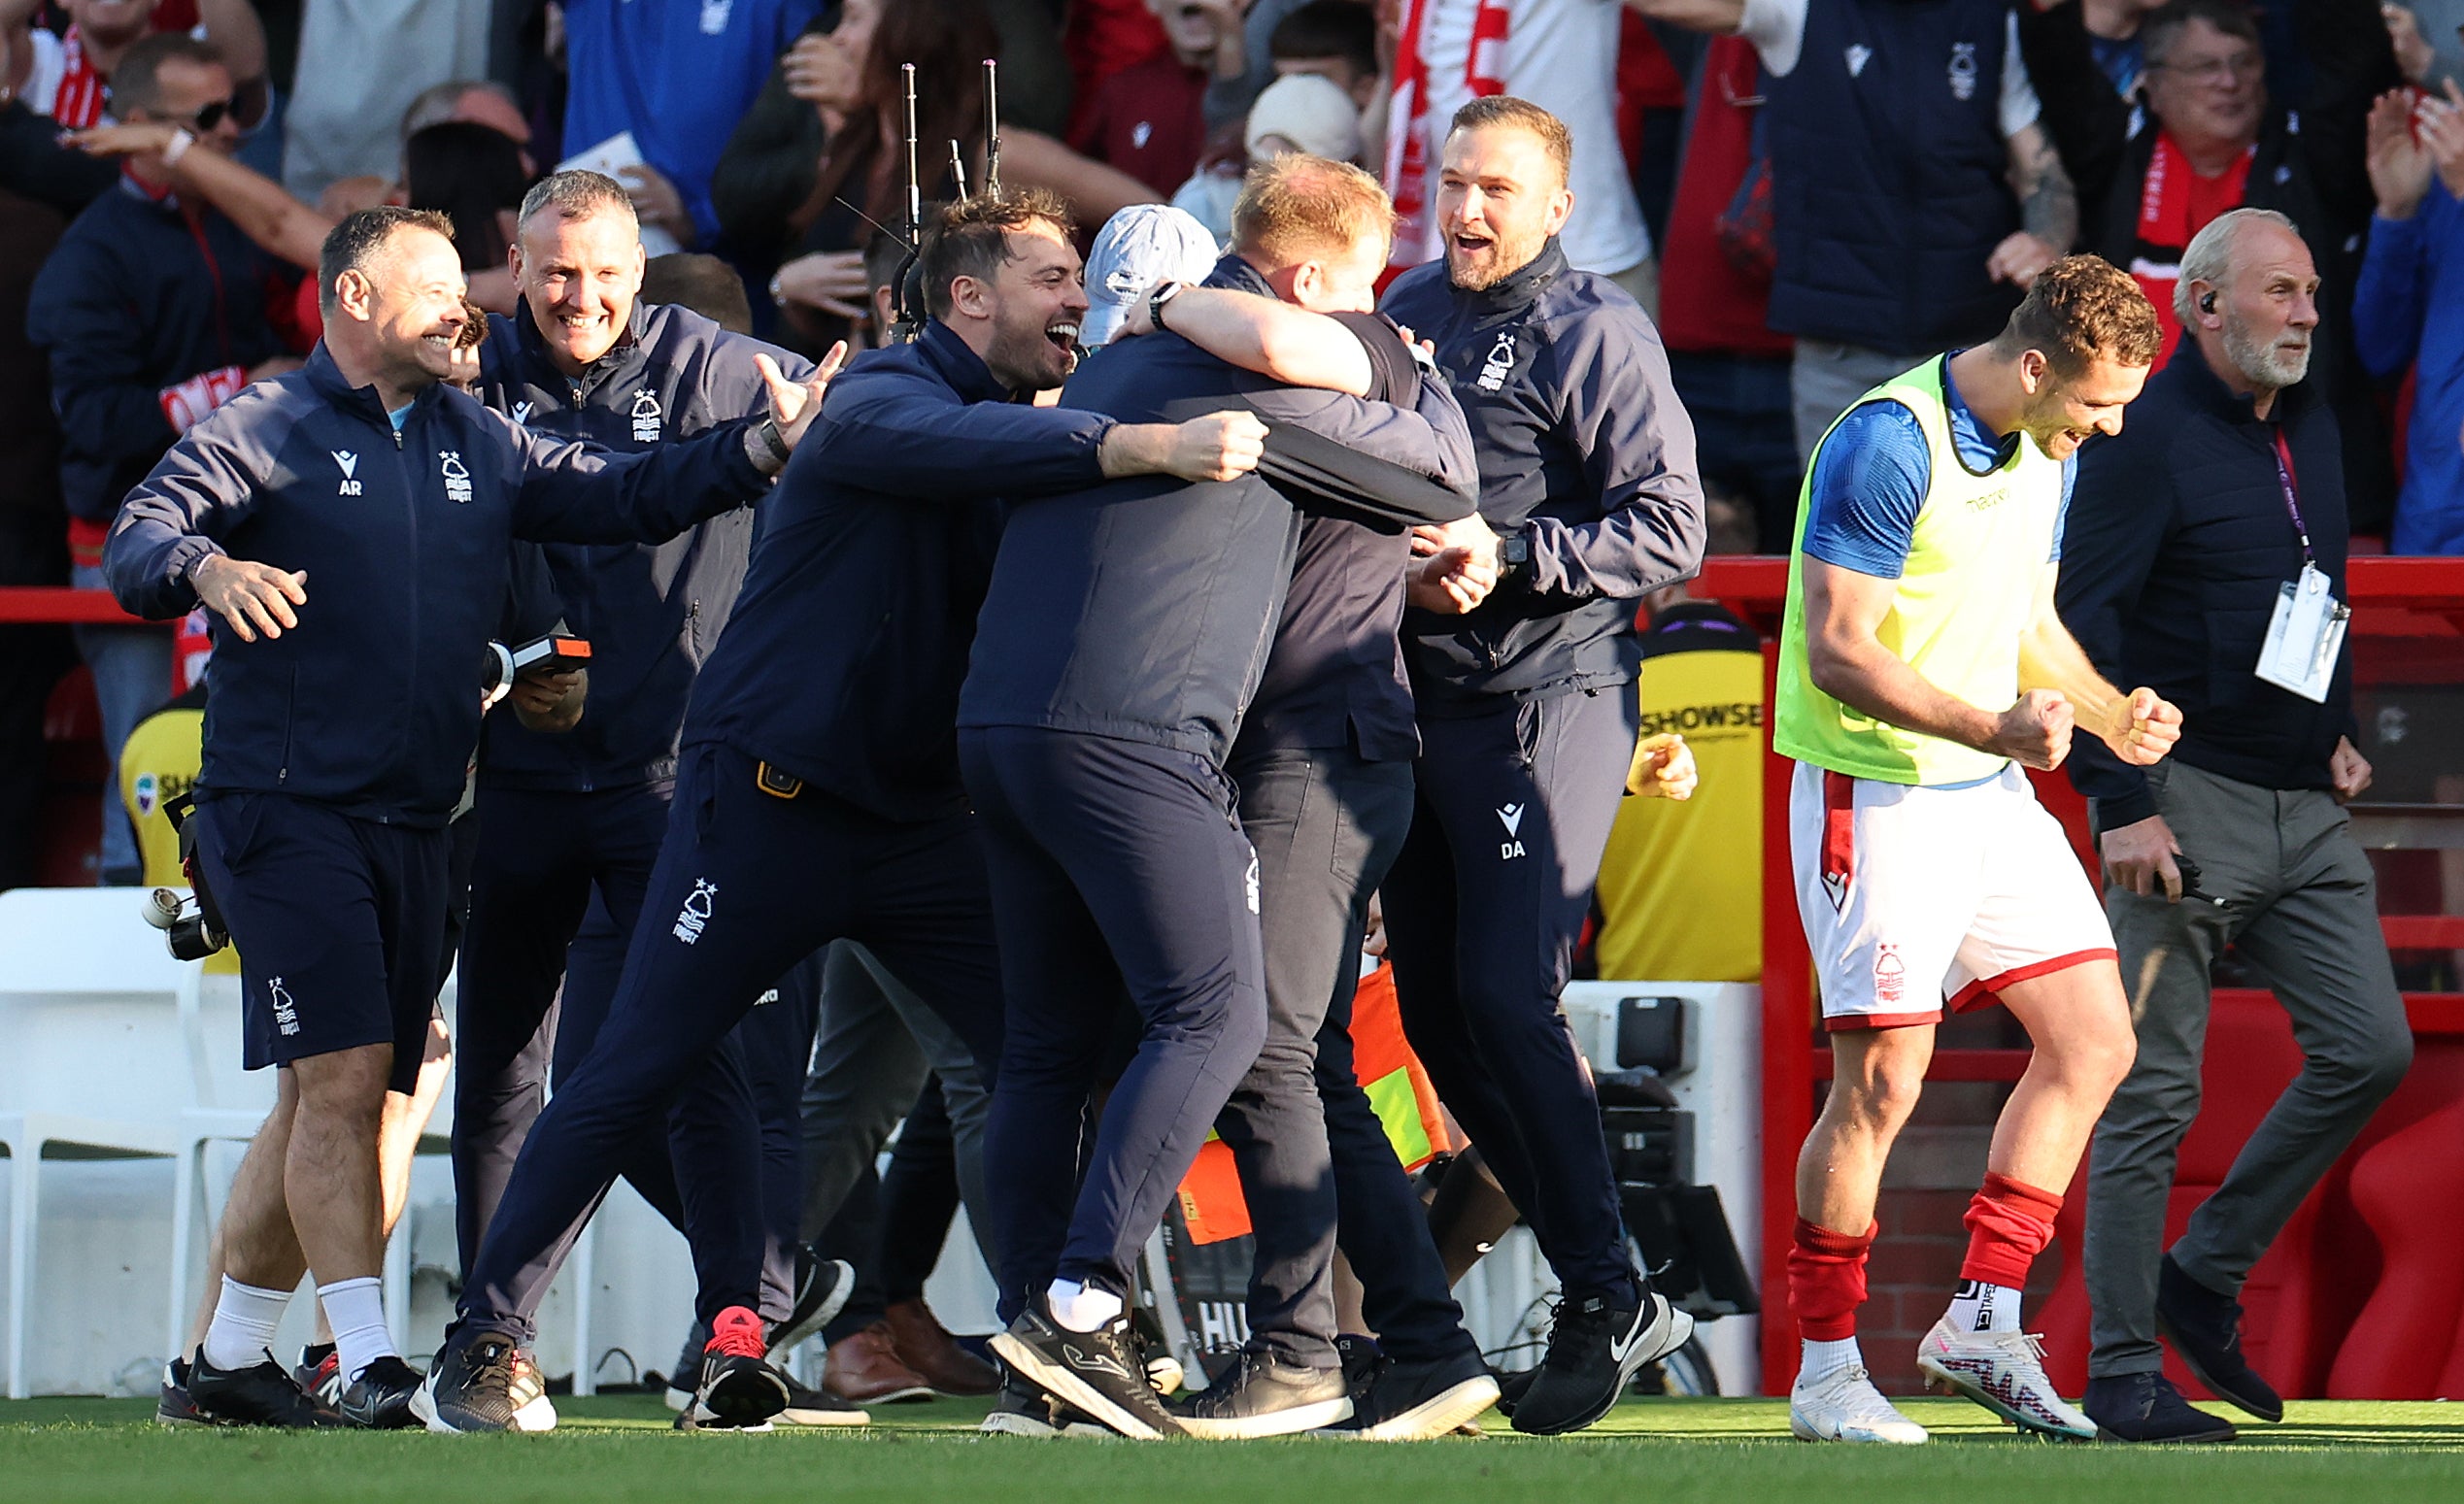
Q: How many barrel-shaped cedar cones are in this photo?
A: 0